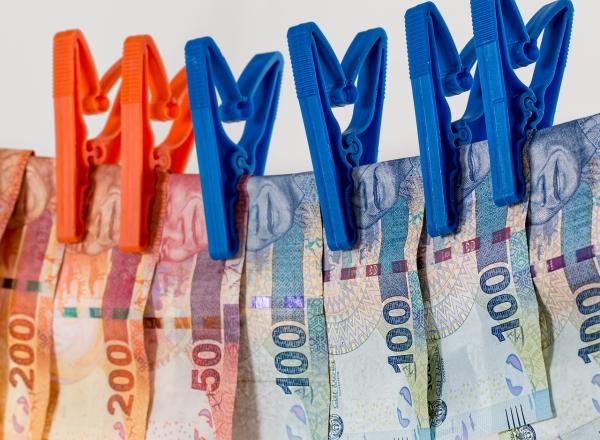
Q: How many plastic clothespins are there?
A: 6